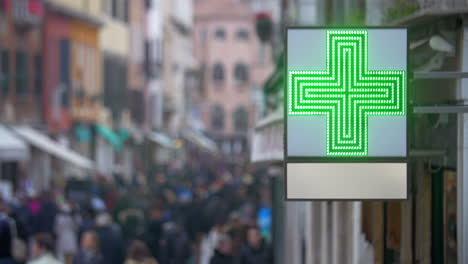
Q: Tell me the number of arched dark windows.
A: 4